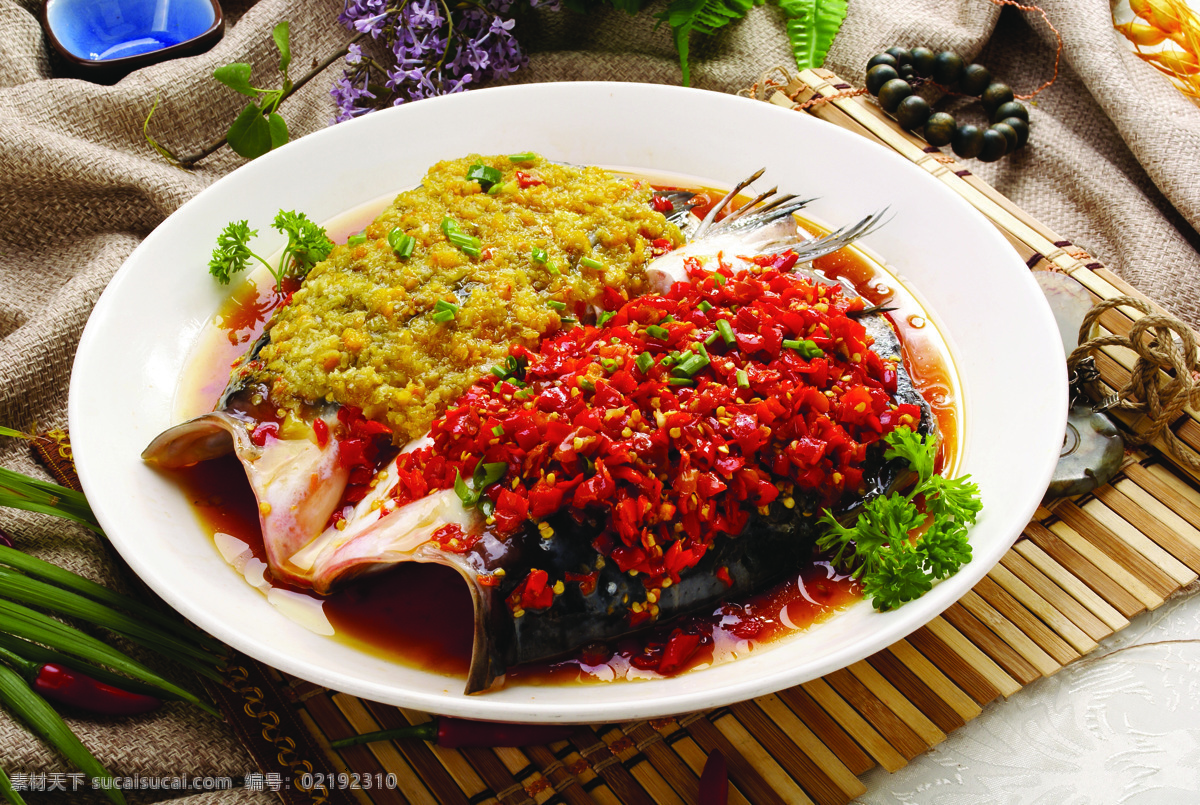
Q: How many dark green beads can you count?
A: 15